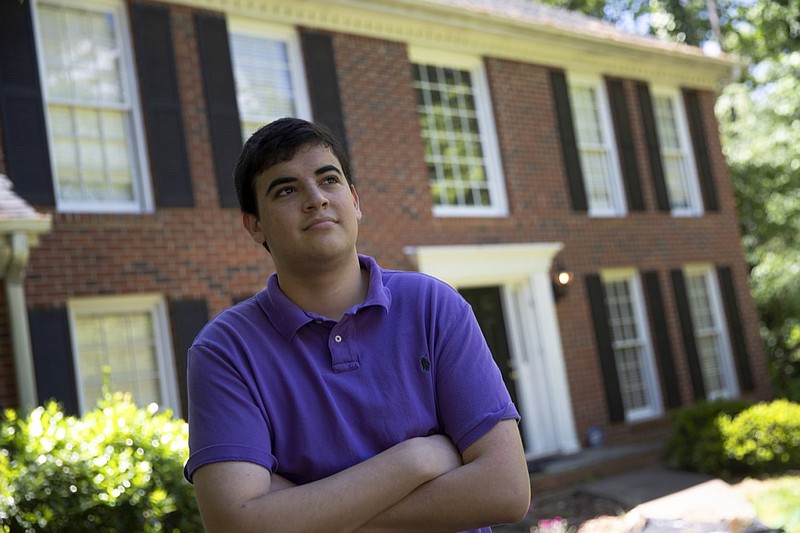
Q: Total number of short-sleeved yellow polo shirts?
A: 0